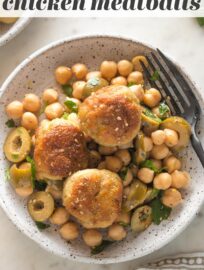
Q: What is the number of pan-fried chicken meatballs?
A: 3